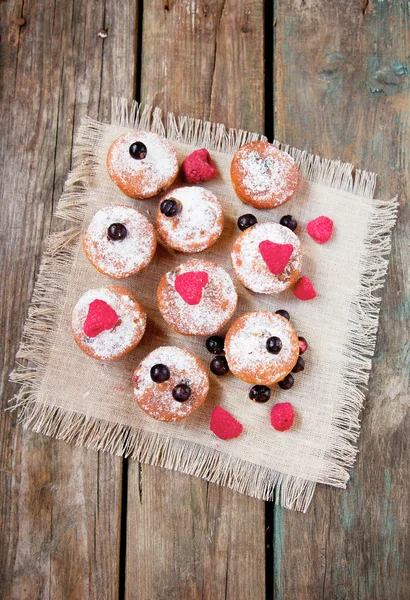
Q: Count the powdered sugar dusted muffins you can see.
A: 9